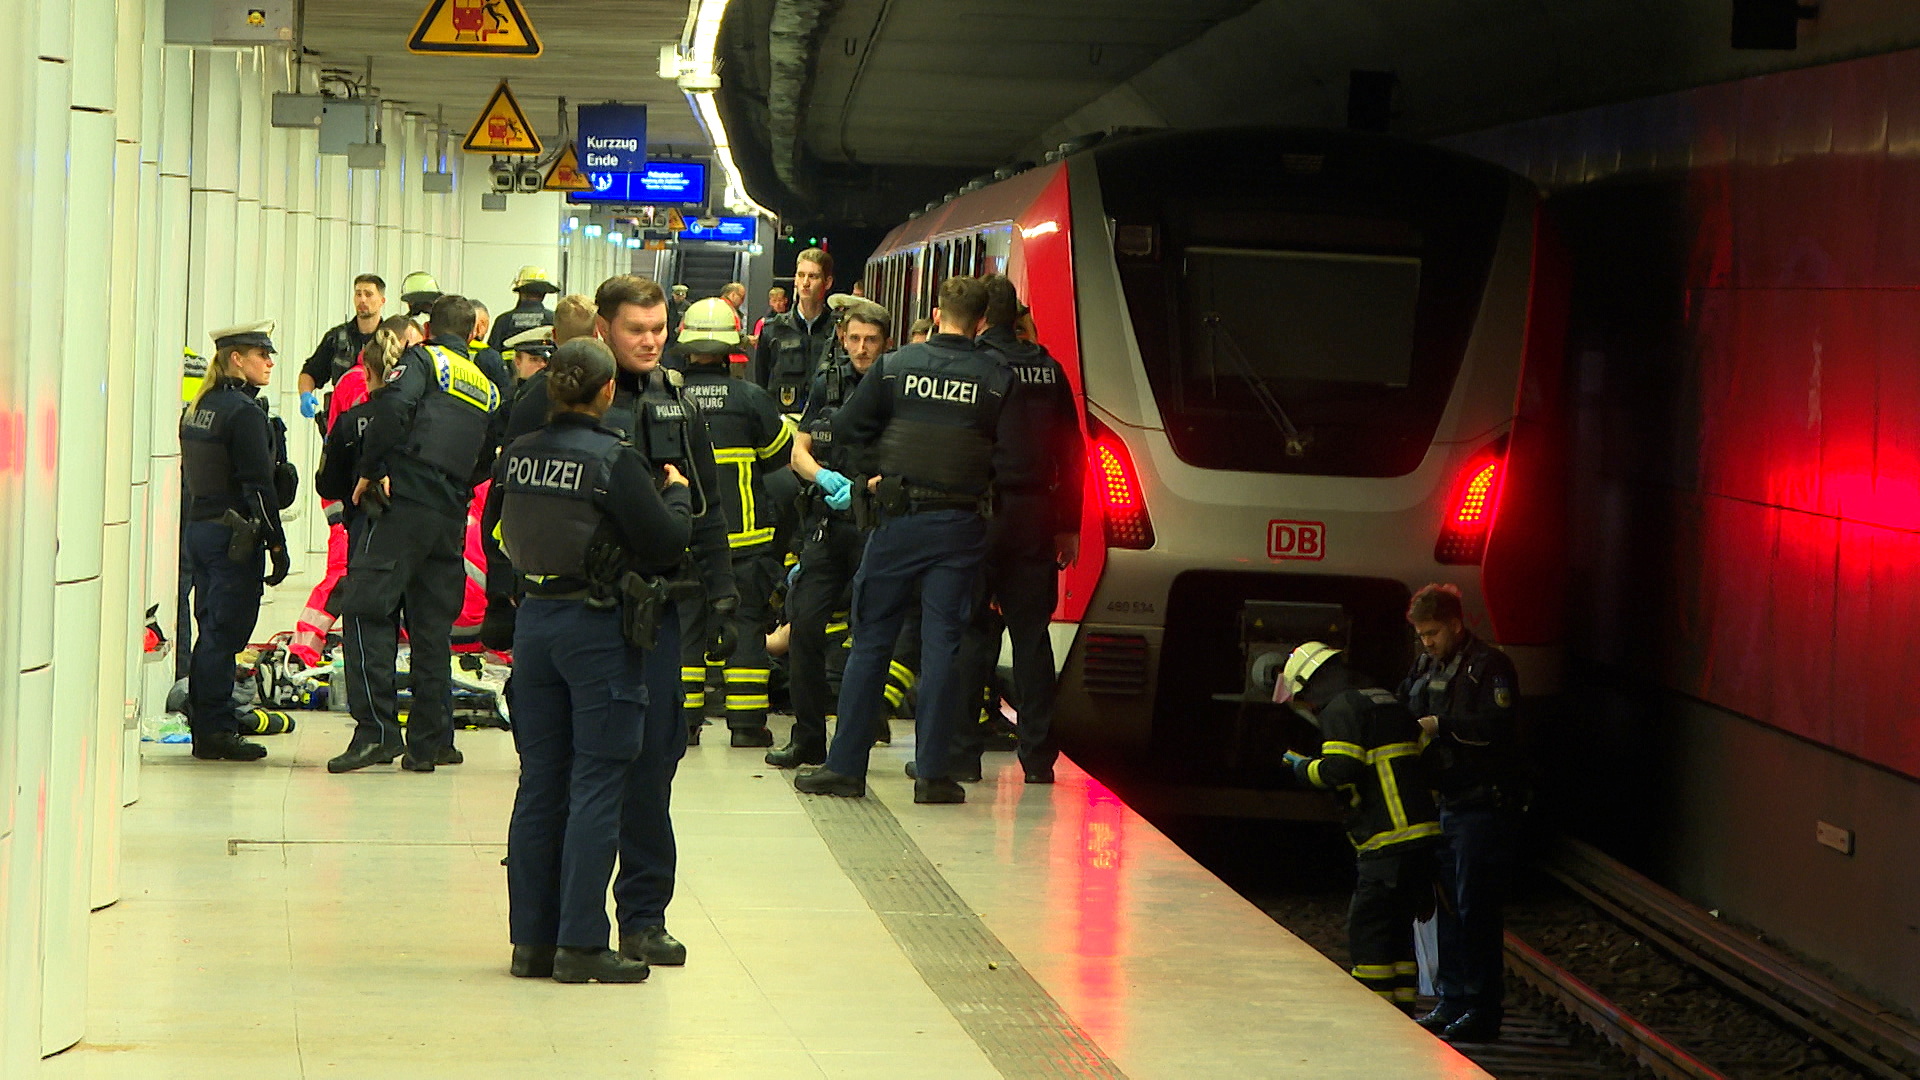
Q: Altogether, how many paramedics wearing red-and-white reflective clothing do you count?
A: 2